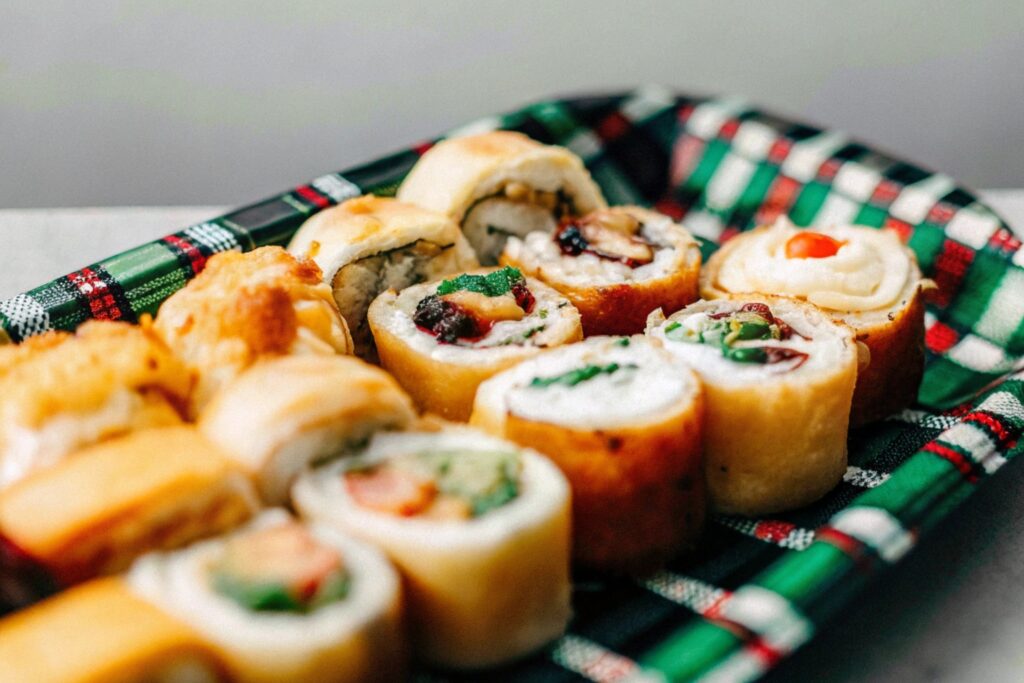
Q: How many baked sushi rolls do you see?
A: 14